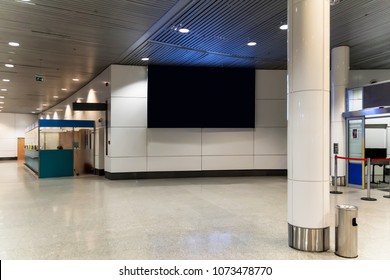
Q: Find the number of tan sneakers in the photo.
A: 0